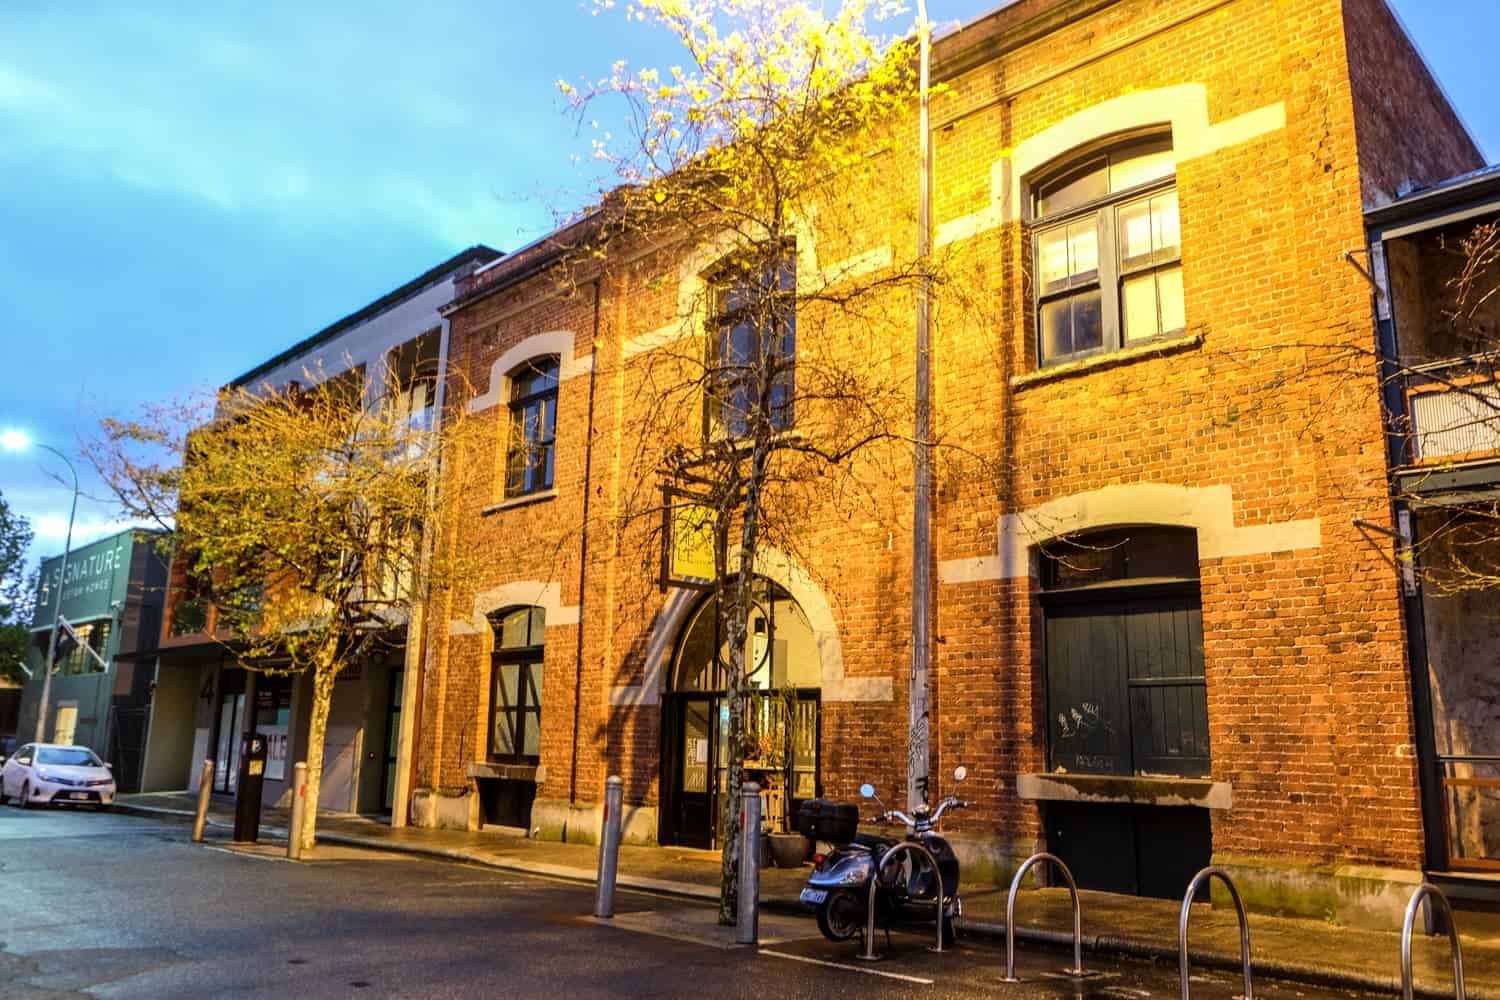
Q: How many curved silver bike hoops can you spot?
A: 4